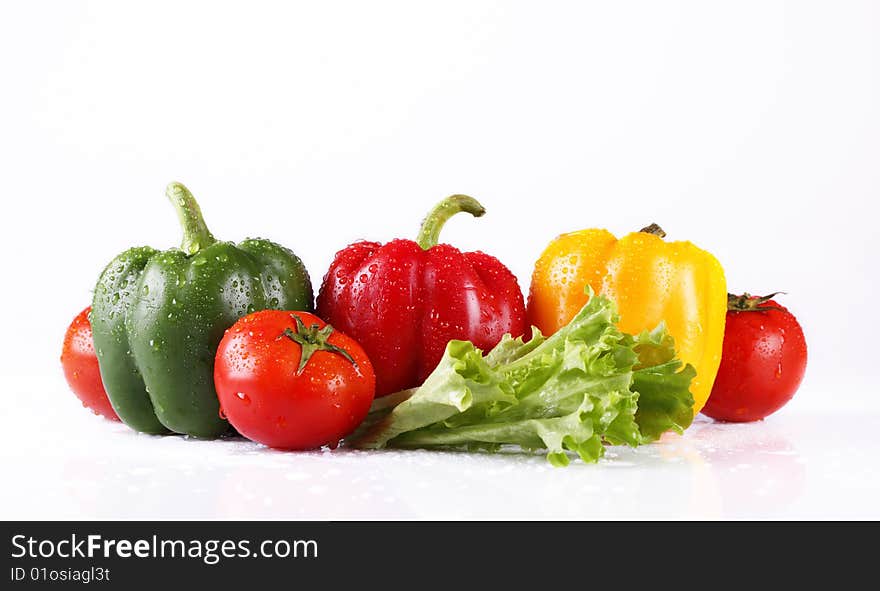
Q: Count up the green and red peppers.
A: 2